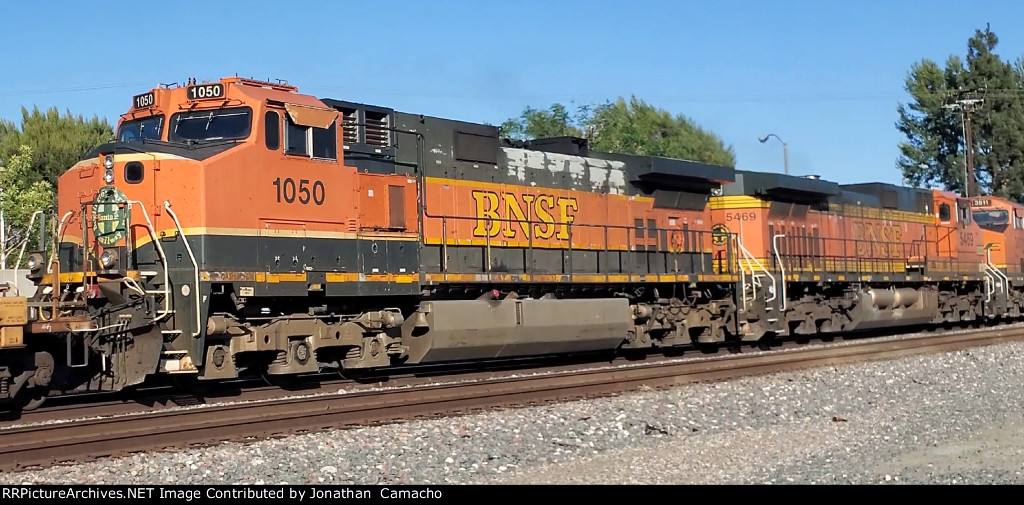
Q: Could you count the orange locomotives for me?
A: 3